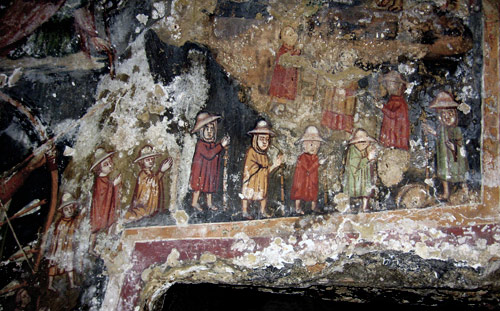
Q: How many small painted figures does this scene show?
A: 11